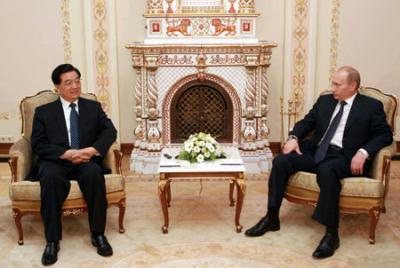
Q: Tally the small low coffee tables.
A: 1